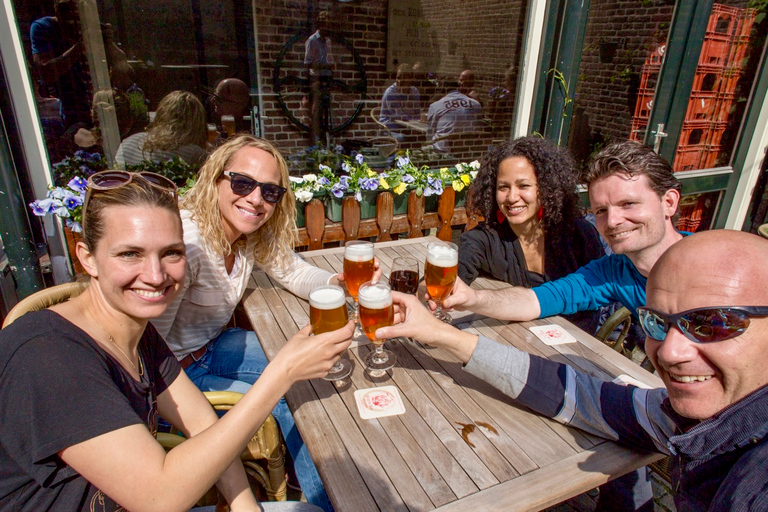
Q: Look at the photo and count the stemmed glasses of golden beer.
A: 4